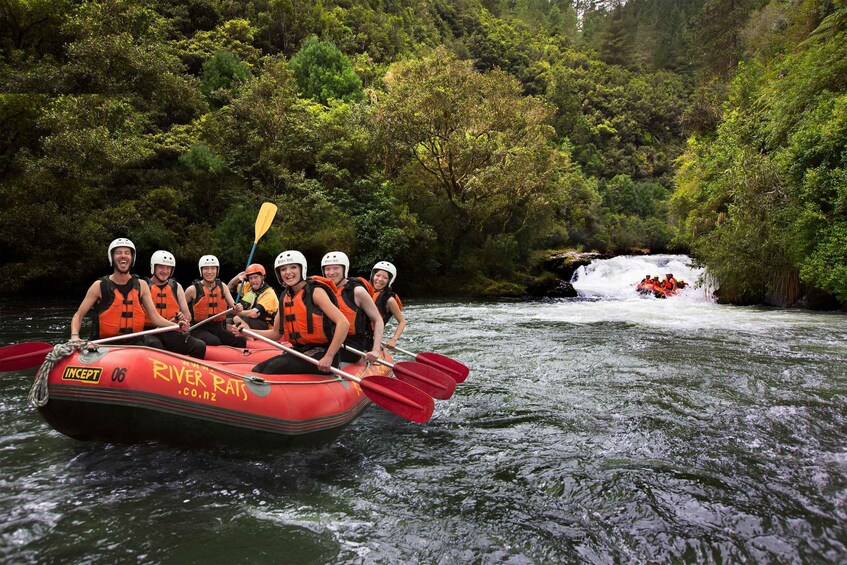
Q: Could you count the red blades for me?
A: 4